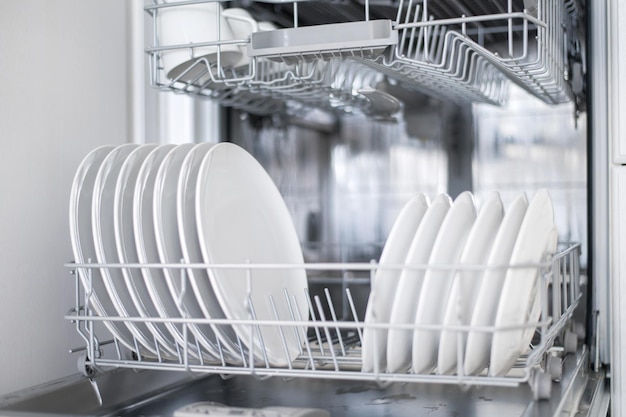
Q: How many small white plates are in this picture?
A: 6